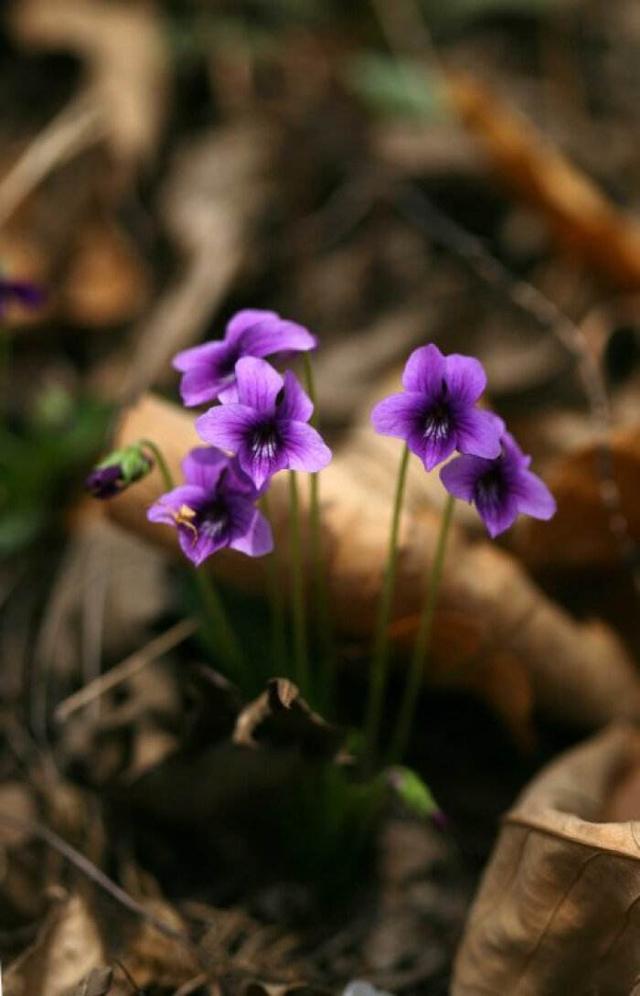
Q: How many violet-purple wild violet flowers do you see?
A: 5